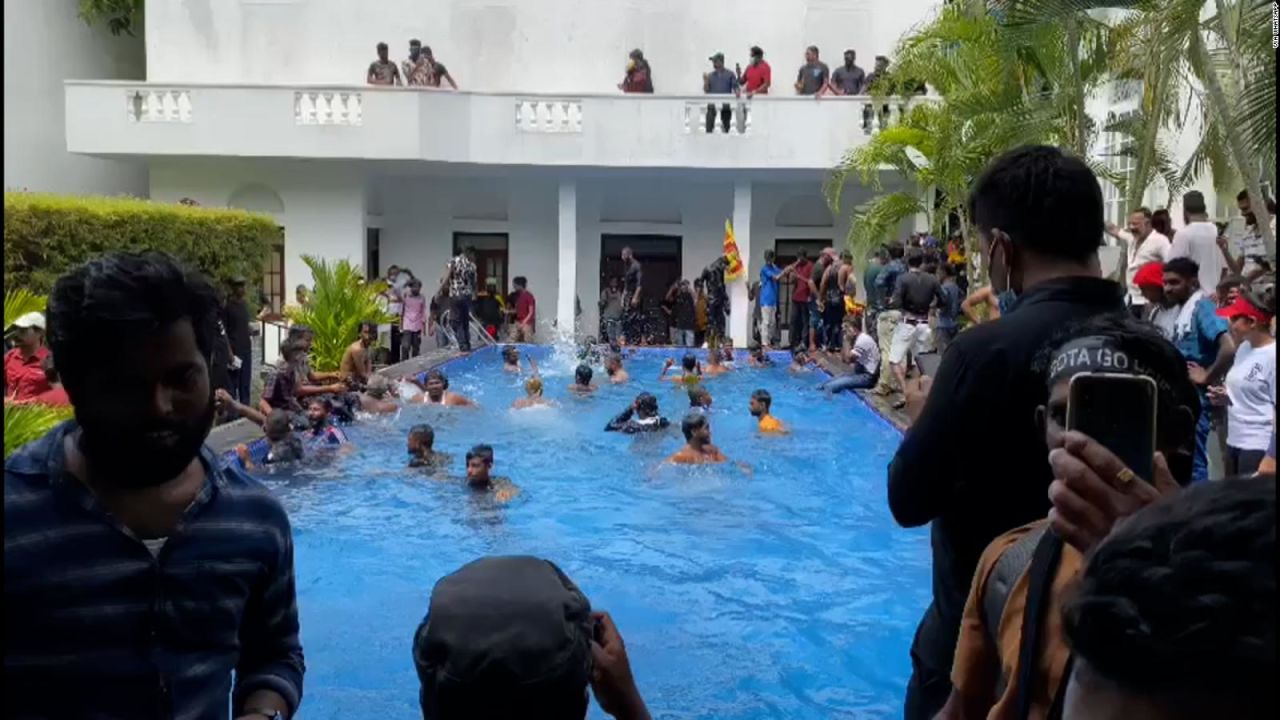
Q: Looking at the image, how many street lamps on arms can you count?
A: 0